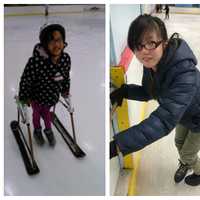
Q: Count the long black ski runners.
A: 2